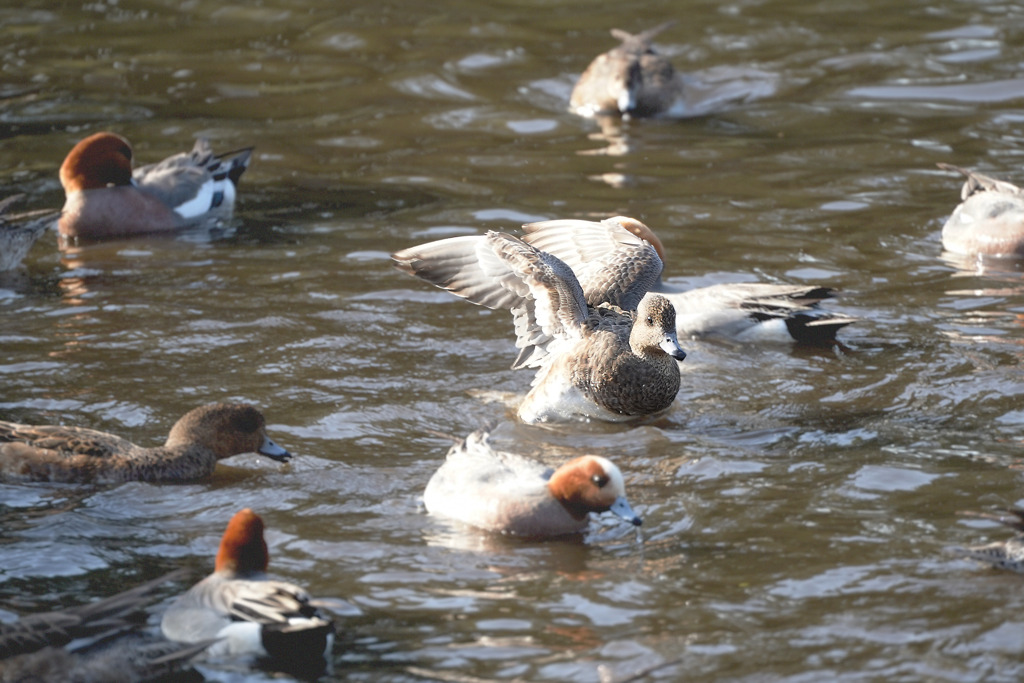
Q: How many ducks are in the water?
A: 11